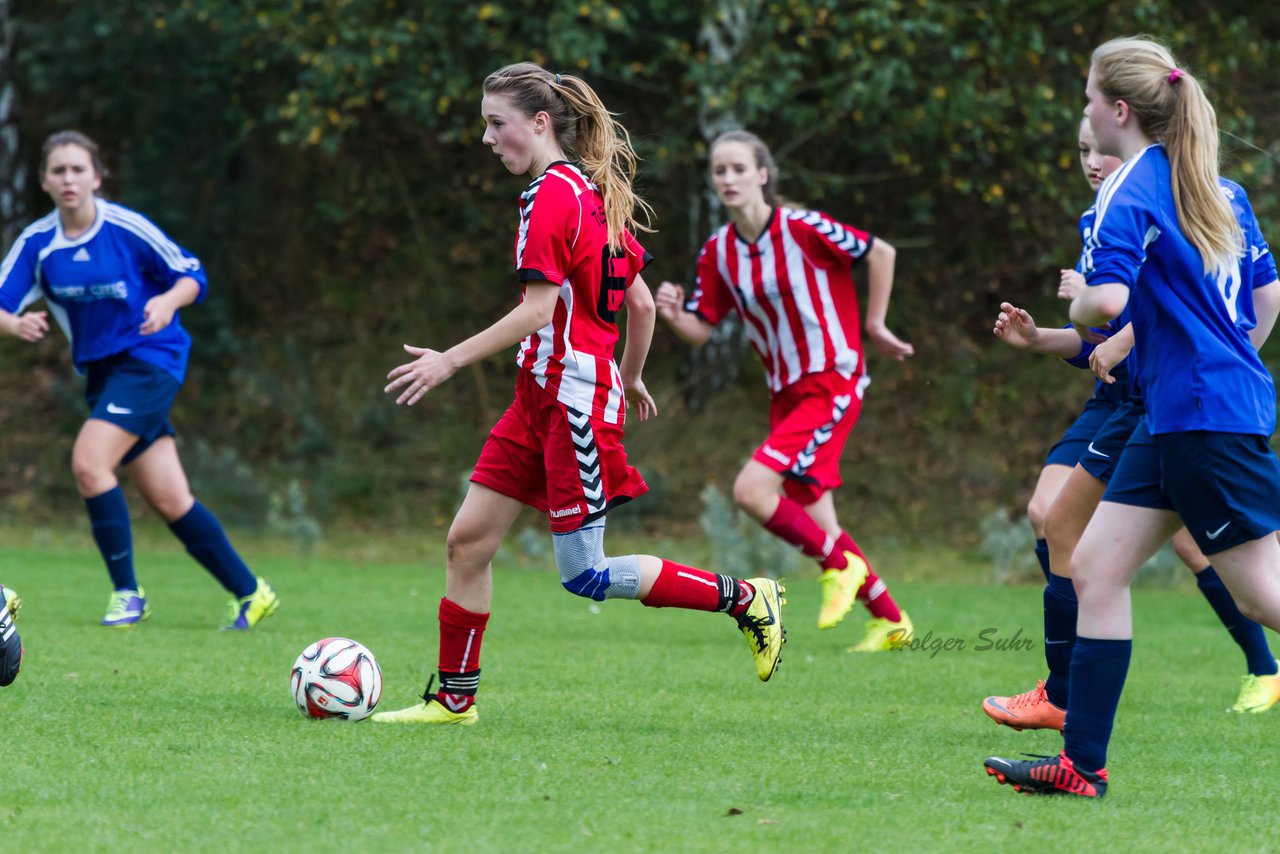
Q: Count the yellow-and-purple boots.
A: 2